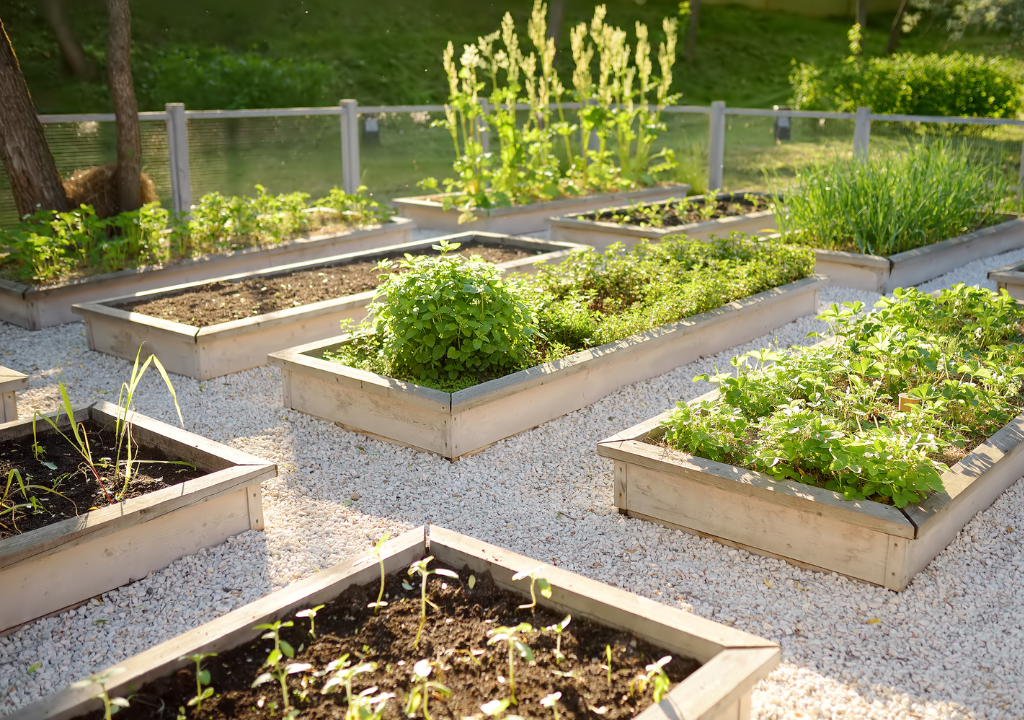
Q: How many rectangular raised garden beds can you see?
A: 11